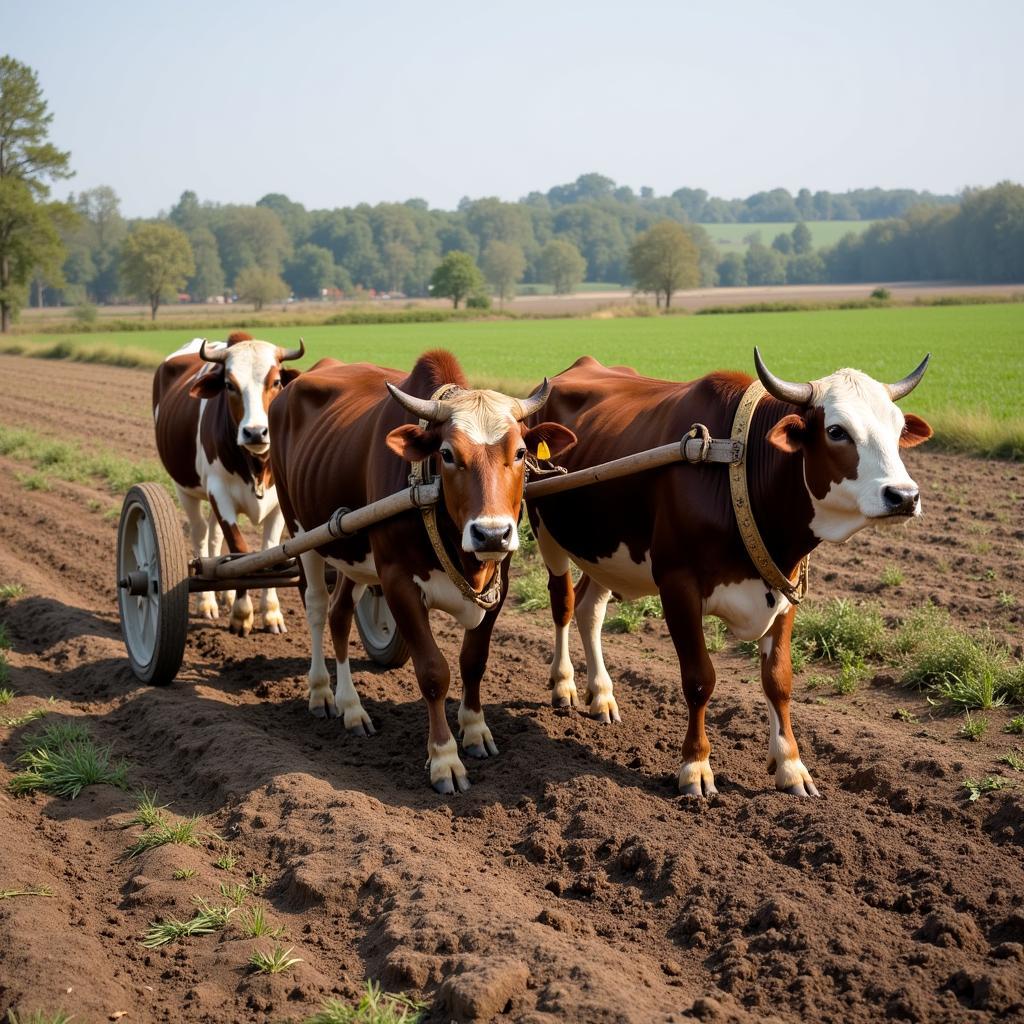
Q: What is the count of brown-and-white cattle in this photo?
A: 3